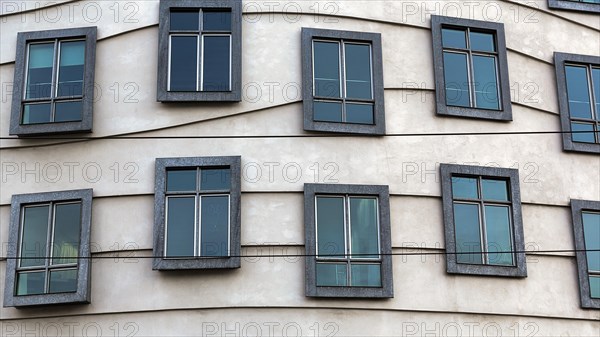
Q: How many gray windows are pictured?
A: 11